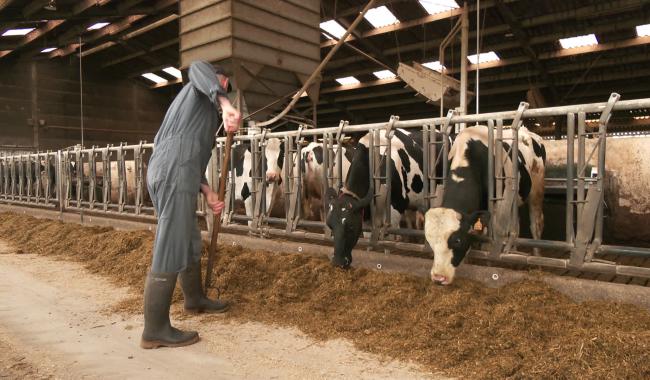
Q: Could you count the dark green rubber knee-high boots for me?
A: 2